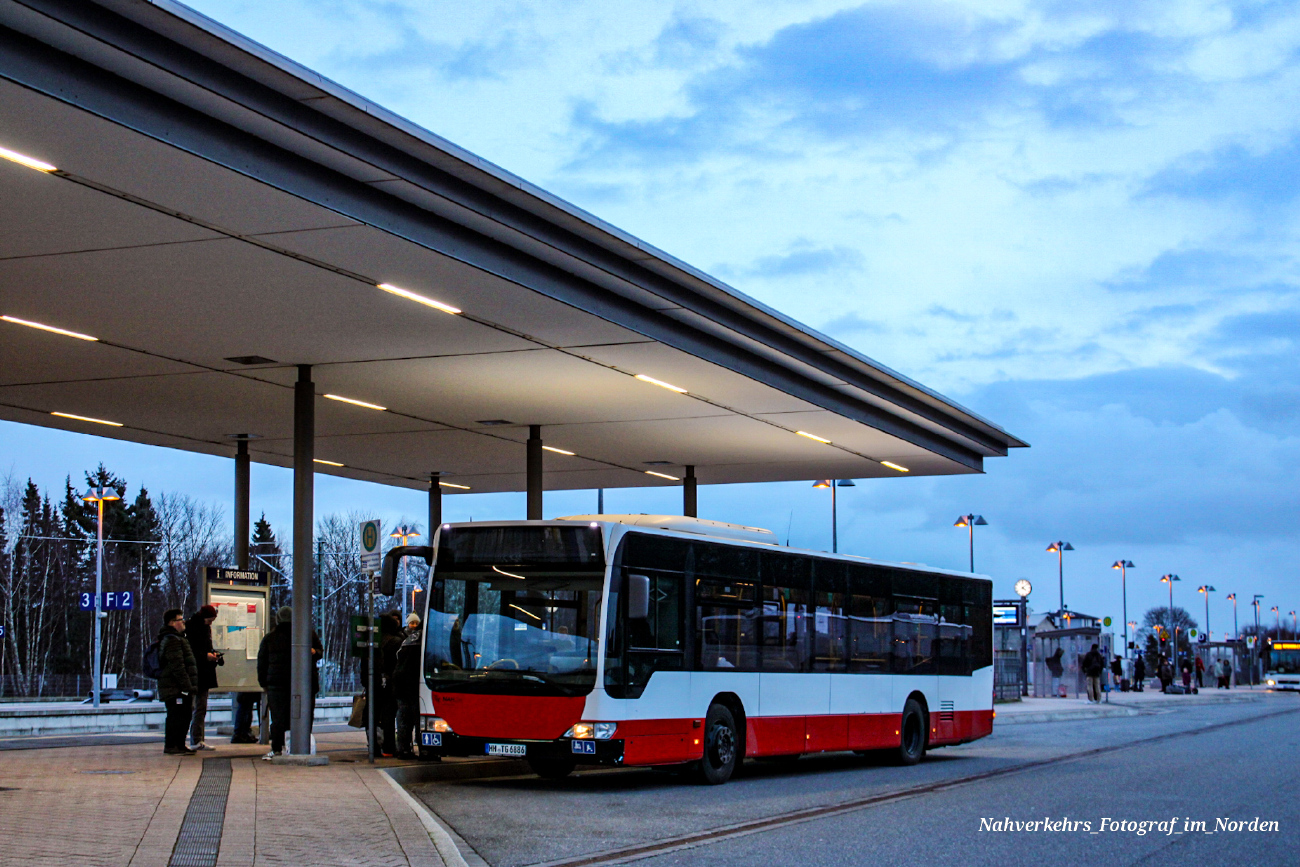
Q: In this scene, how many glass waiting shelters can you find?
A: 2